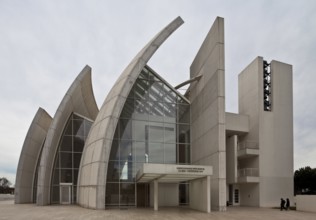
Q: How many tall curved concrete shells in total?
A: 3